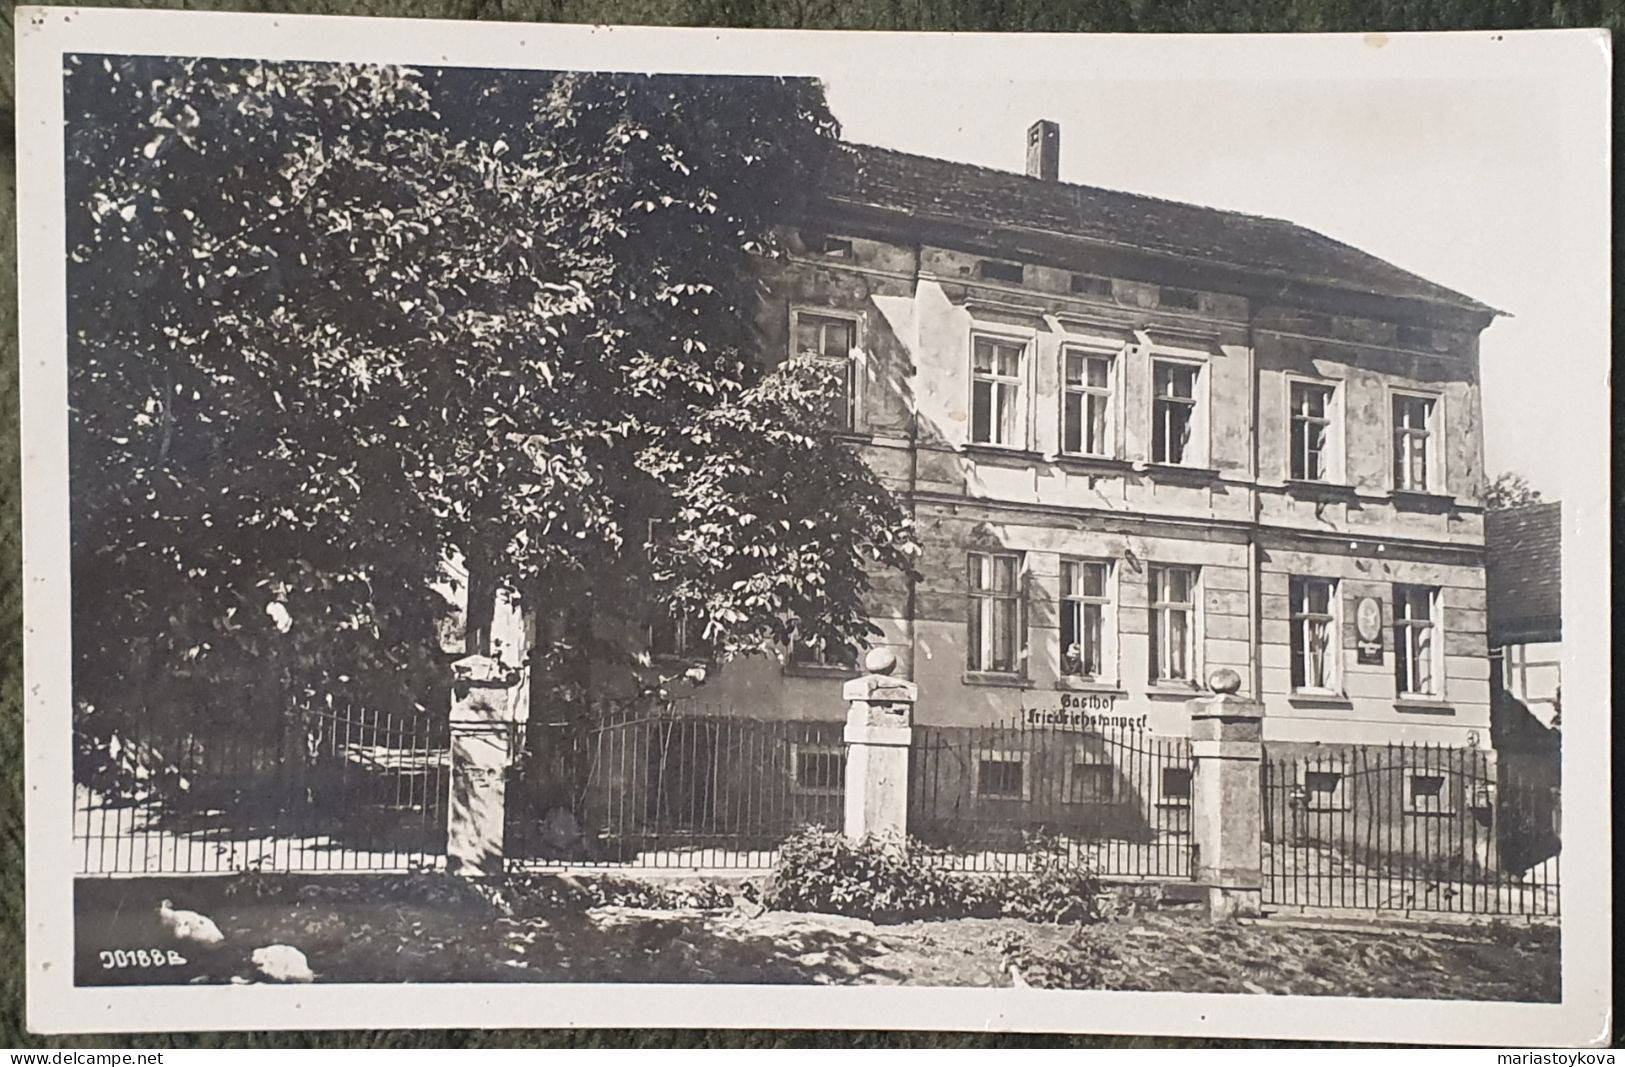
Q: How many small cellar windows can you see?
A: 6